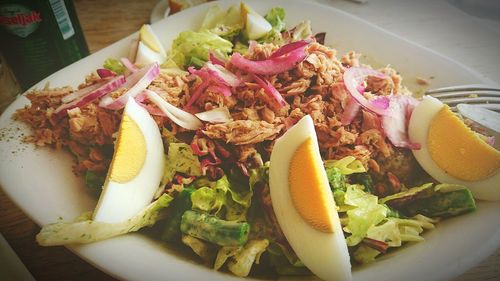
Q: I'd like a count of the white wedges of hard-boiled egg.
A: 5